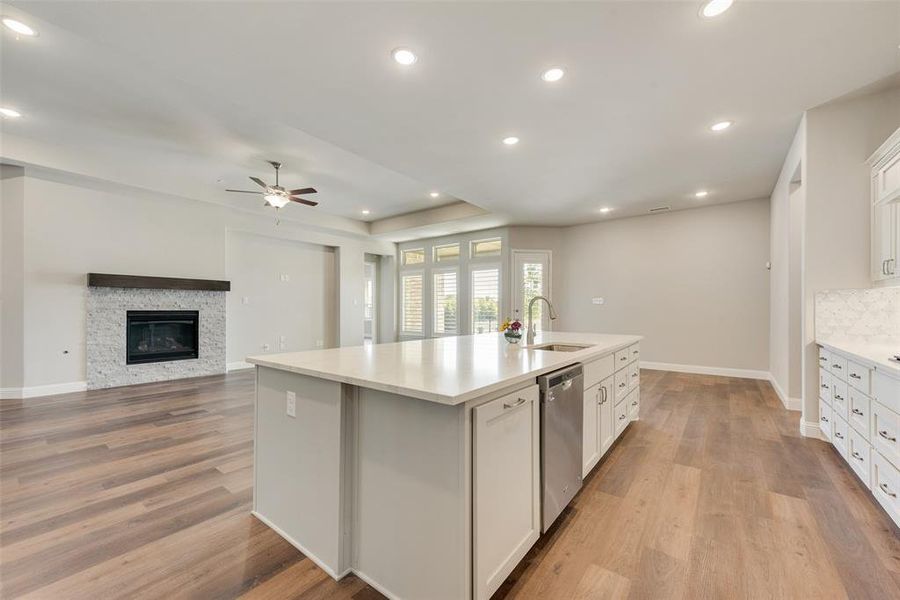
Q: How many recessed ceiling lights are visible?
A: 11